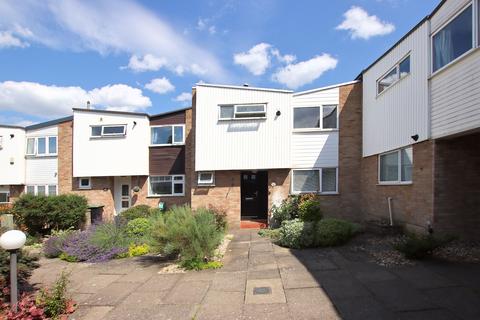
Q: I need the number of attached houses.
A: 4